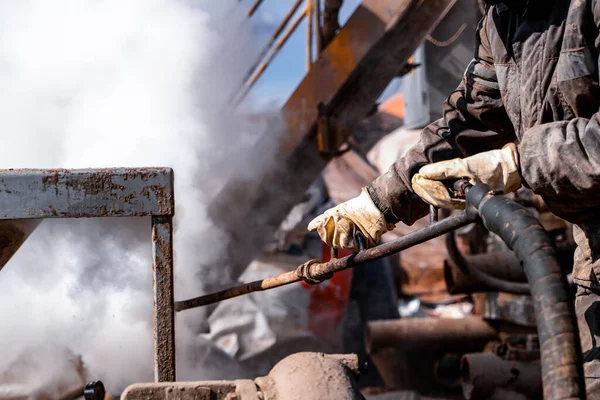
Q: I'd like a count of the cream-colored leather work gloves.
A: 2